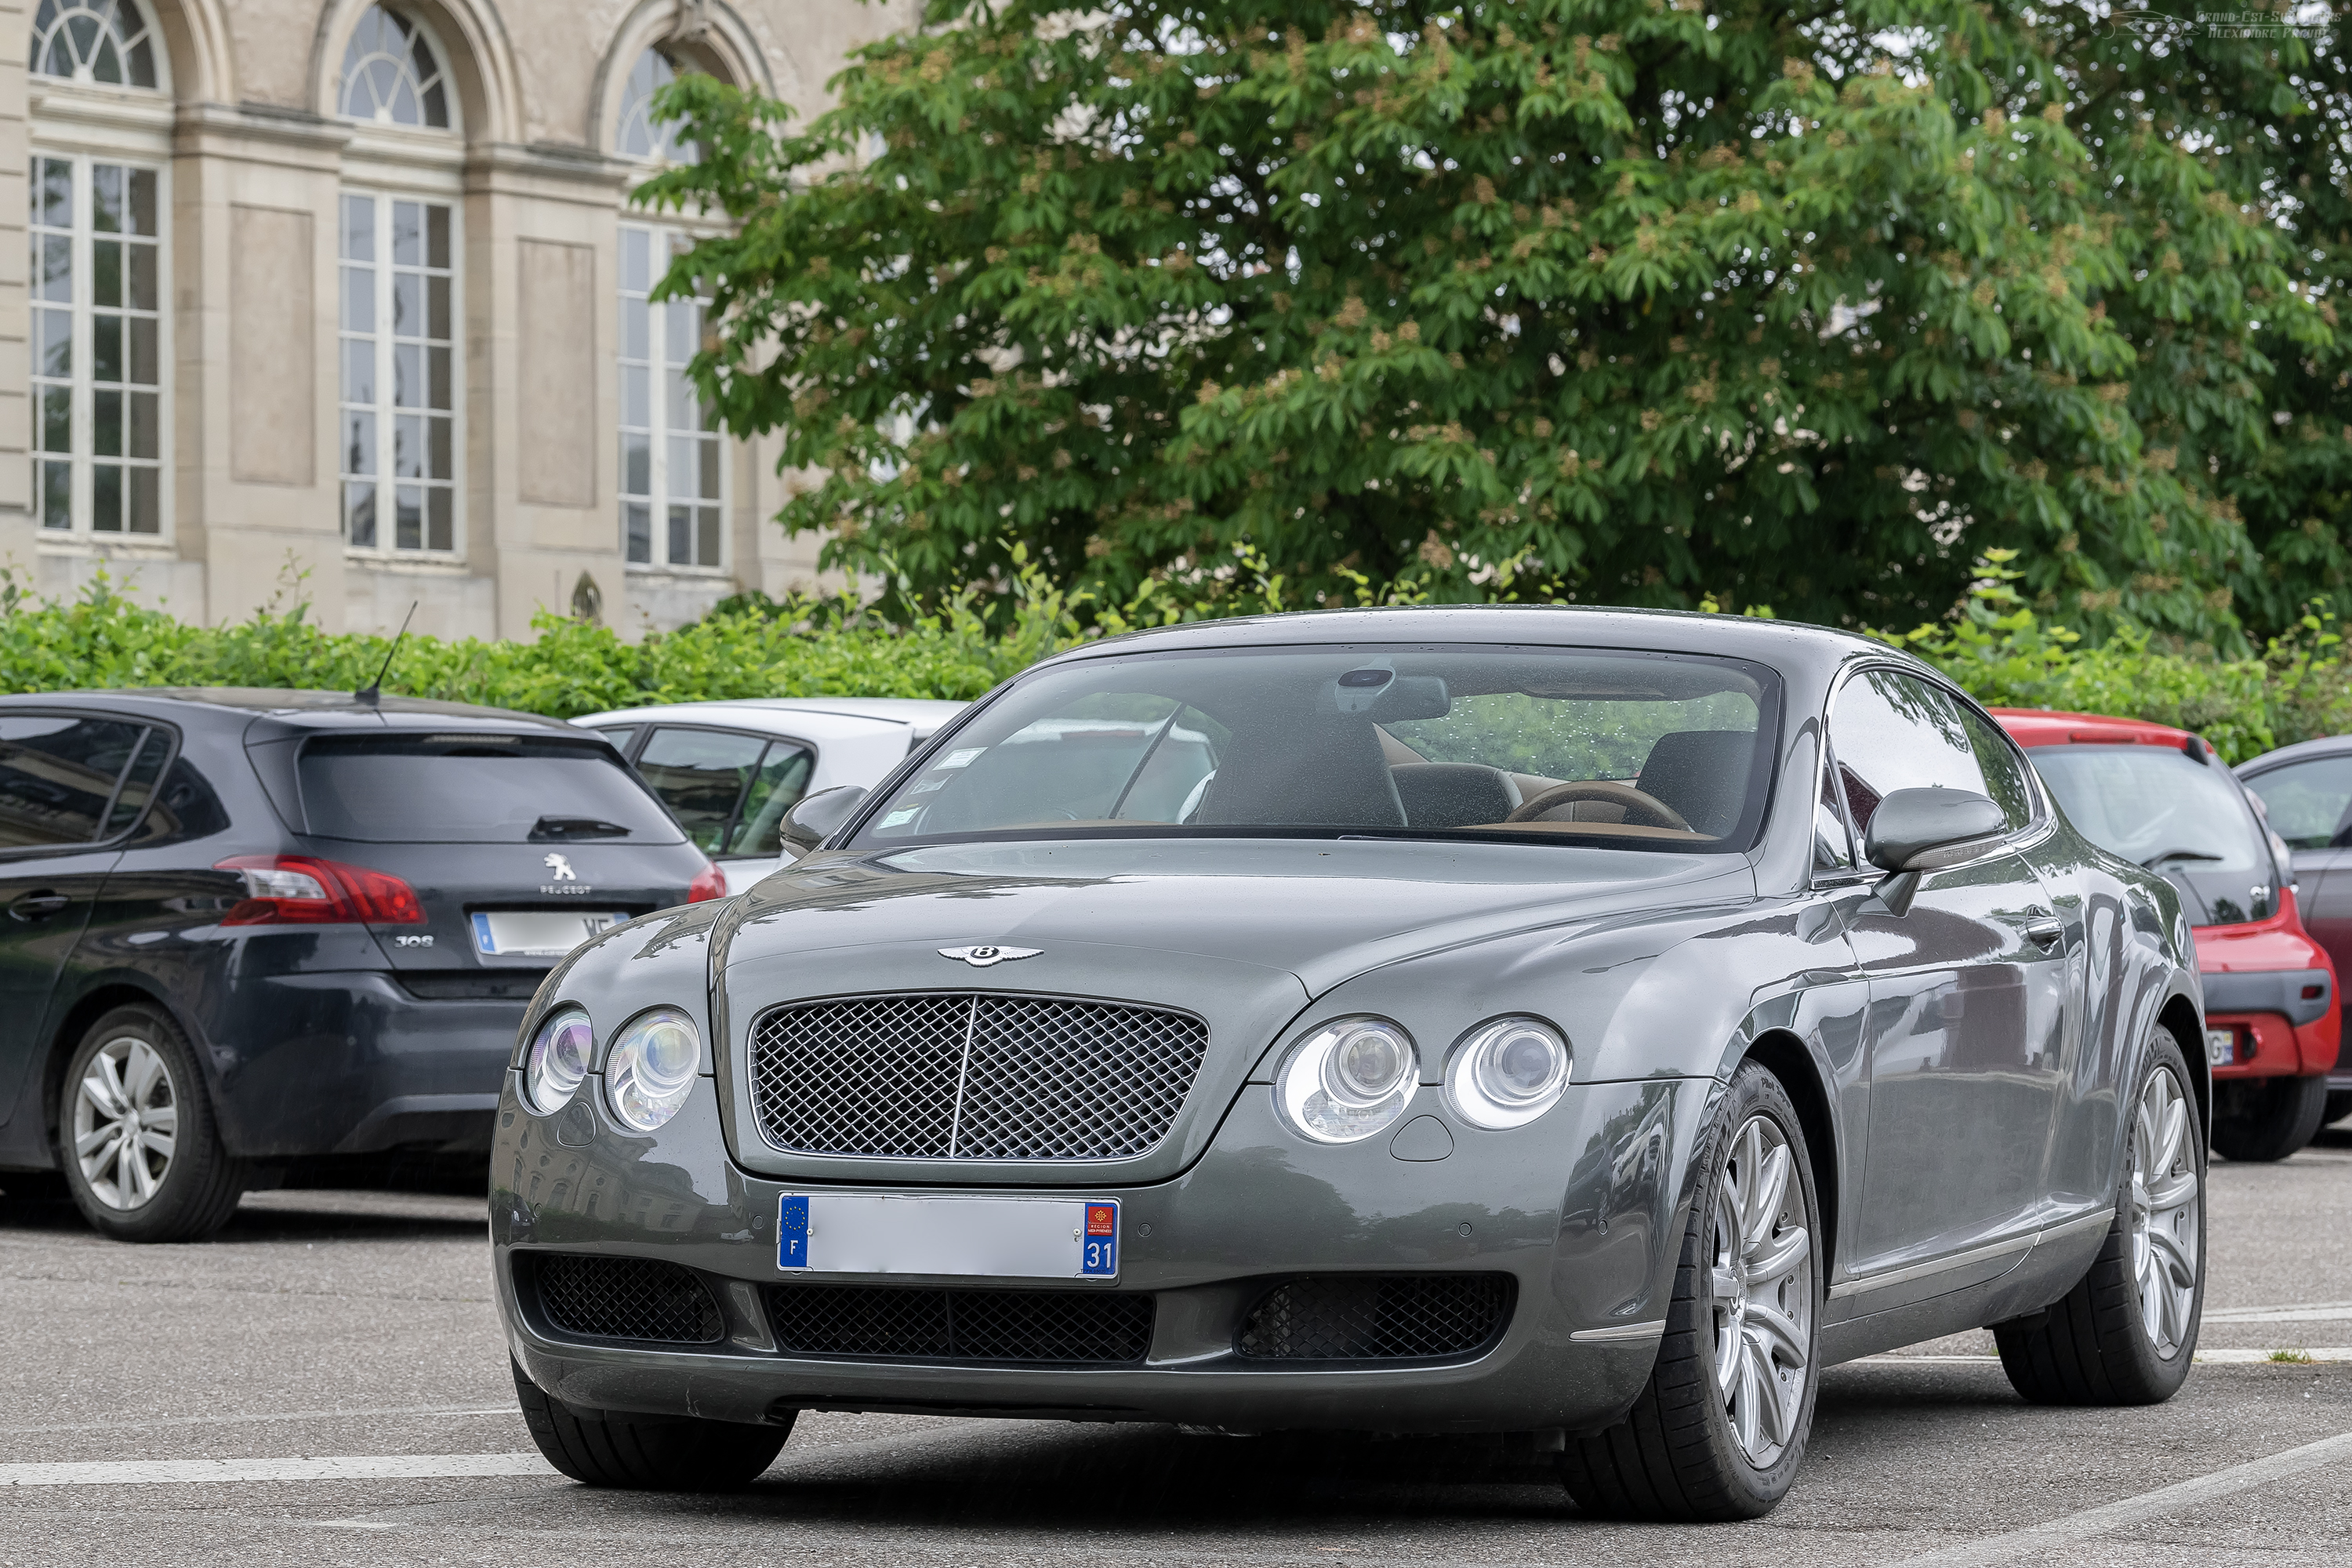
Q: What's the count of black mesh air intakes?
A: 3